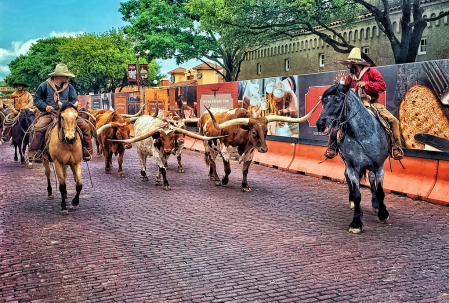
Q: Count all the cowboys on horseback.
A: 3